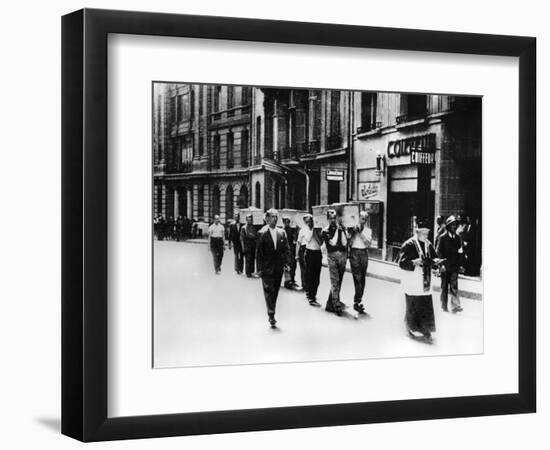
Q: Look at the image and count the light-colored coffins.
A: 3